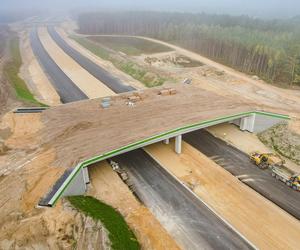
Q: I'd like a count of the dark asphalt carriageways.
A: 2